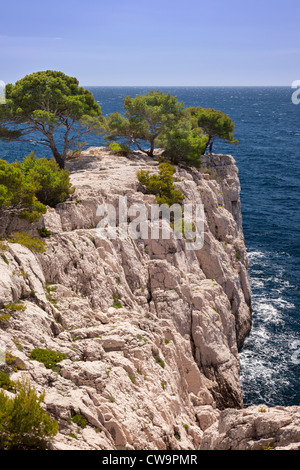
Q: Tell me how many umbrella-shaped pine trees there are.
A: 3